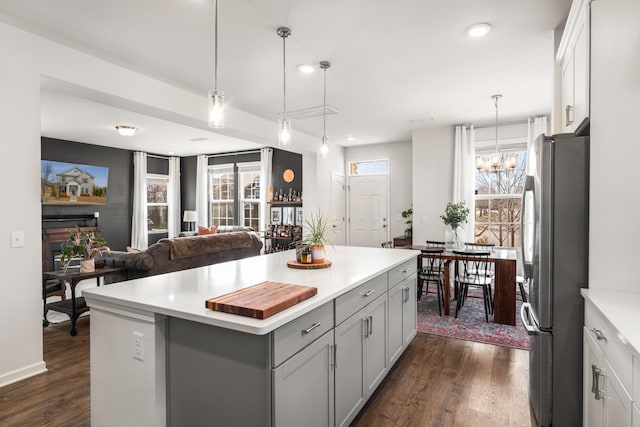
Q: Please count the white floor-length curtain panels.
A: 6